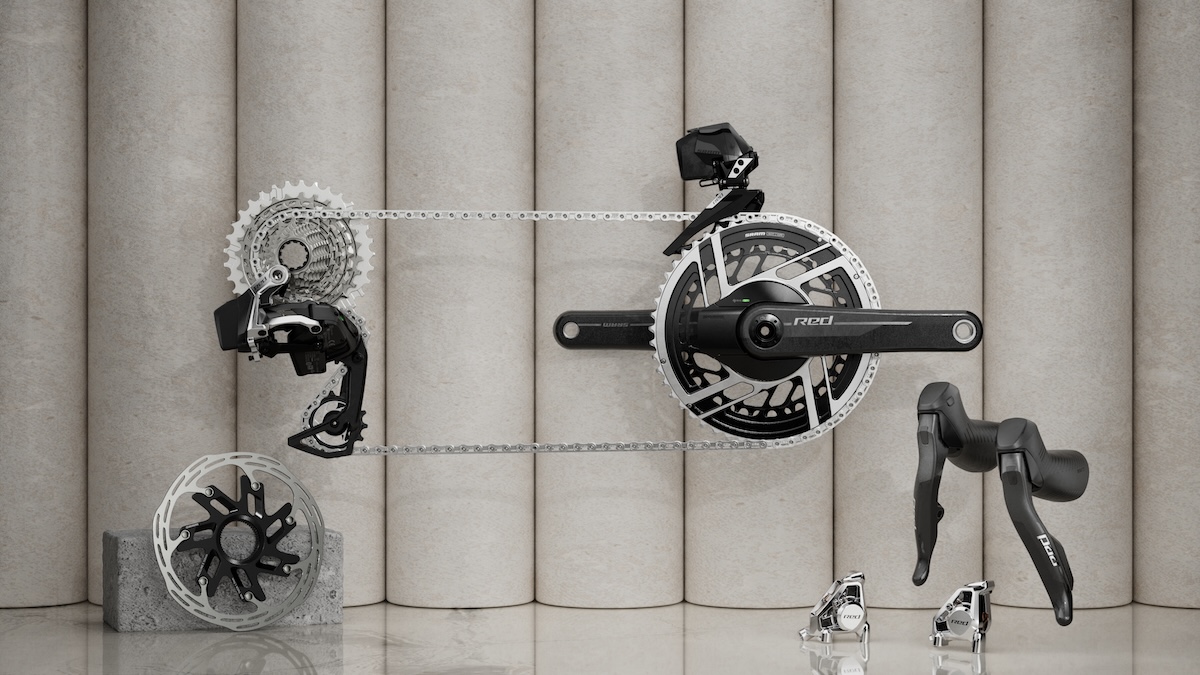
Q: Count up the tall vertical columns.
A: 9